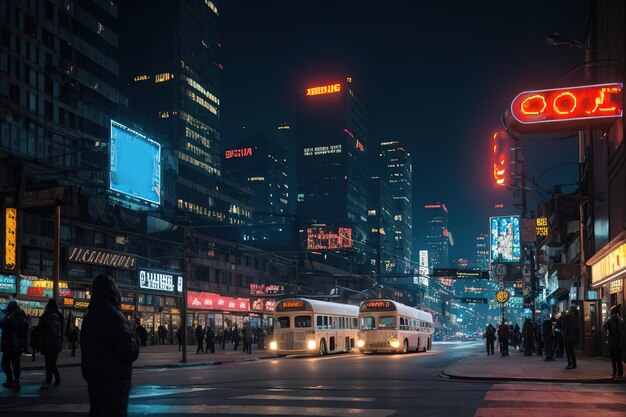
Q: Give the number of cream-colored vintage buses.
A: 2